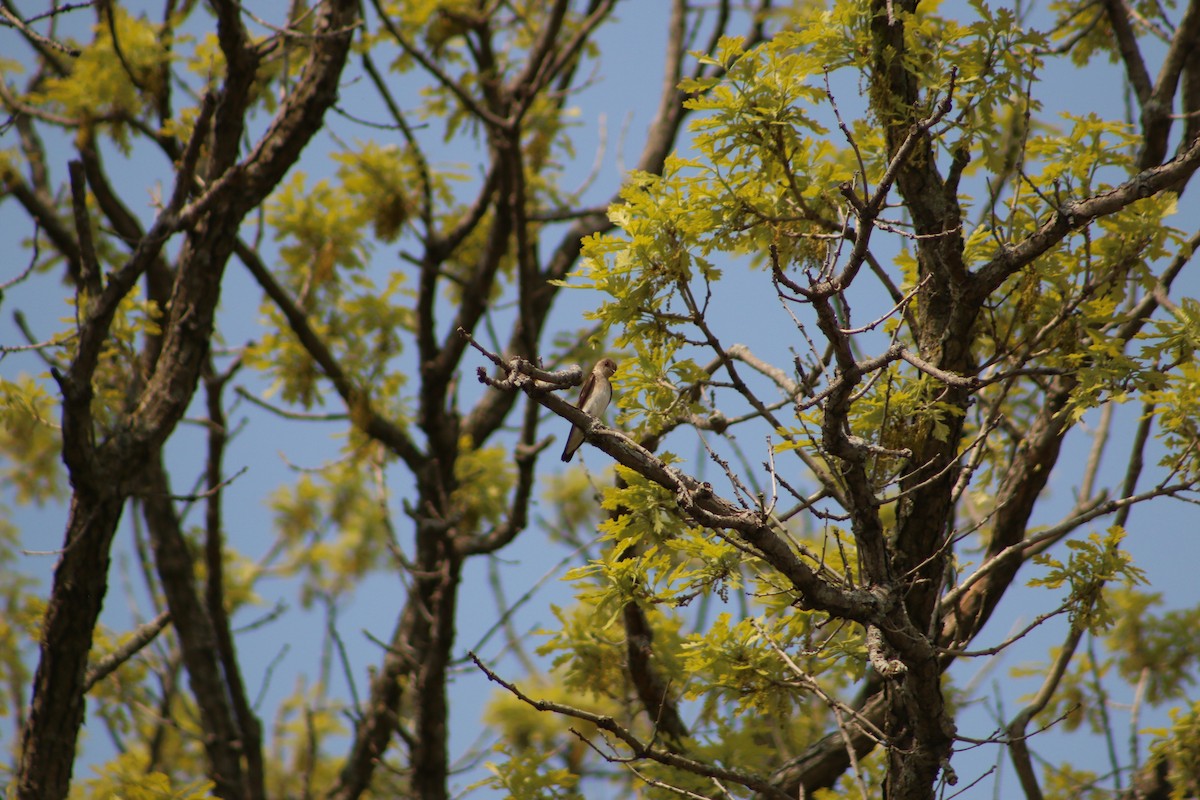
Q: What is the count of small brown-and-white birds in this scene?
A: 1